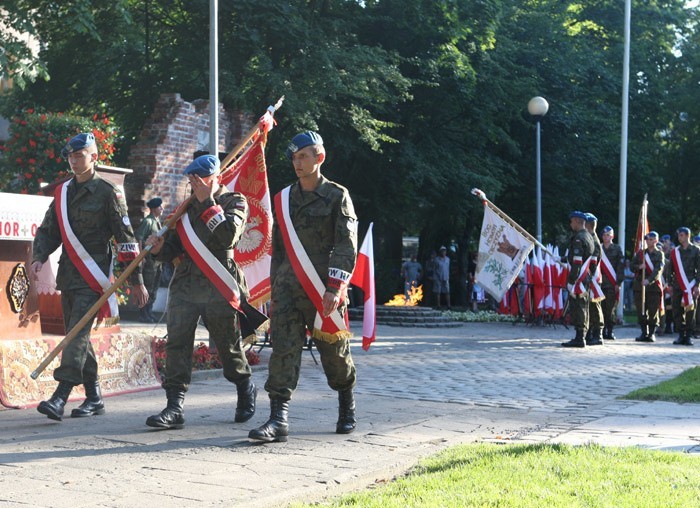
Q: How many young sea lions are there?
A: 0